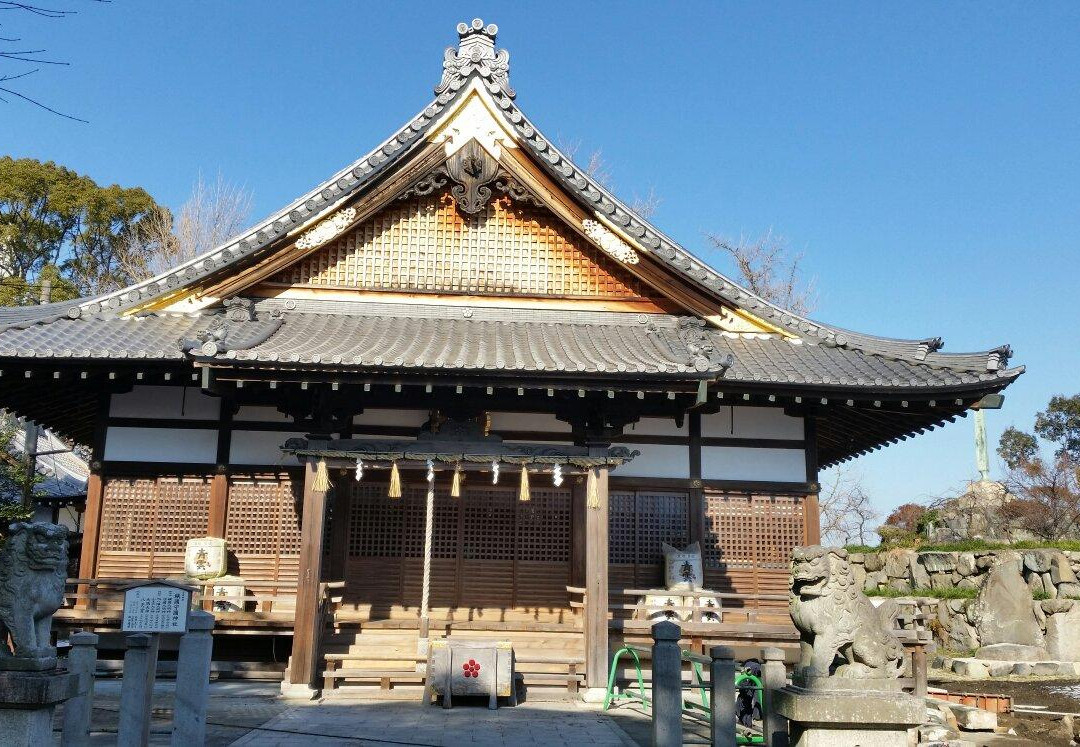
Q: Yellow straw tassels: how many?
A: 5